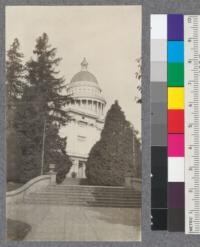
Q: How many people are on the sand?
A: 0